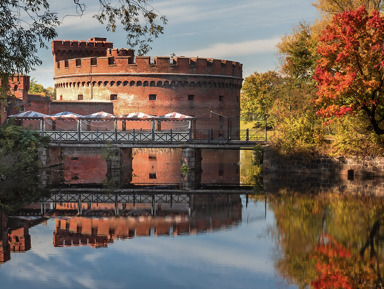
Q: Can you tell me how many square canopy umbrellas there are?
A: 5